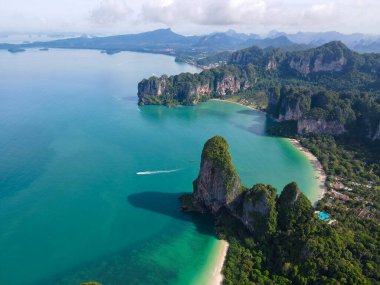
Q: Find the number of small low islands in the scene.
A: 3